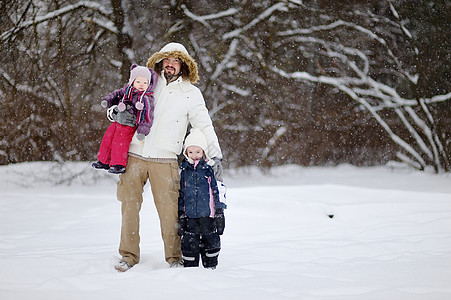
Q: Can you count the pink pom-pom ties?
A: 2